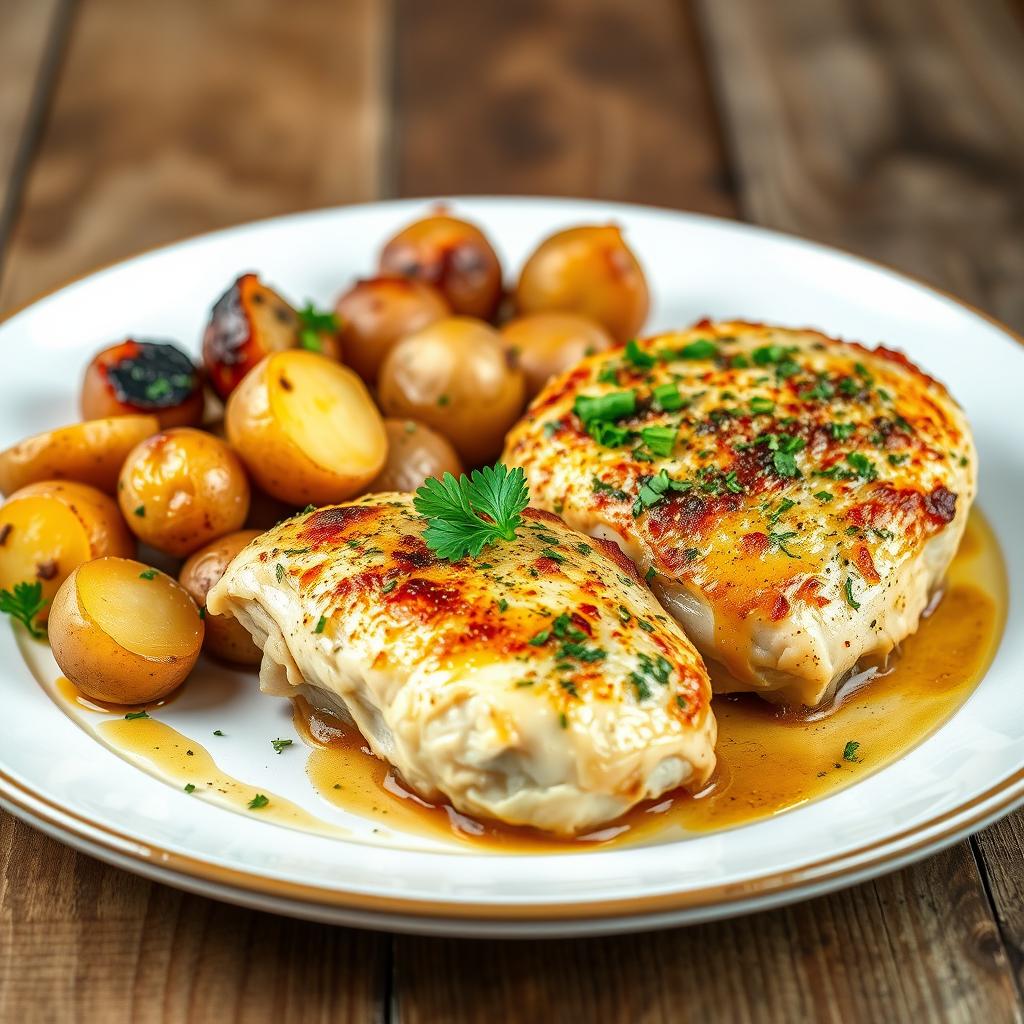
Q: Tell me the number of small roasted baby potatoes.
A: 14